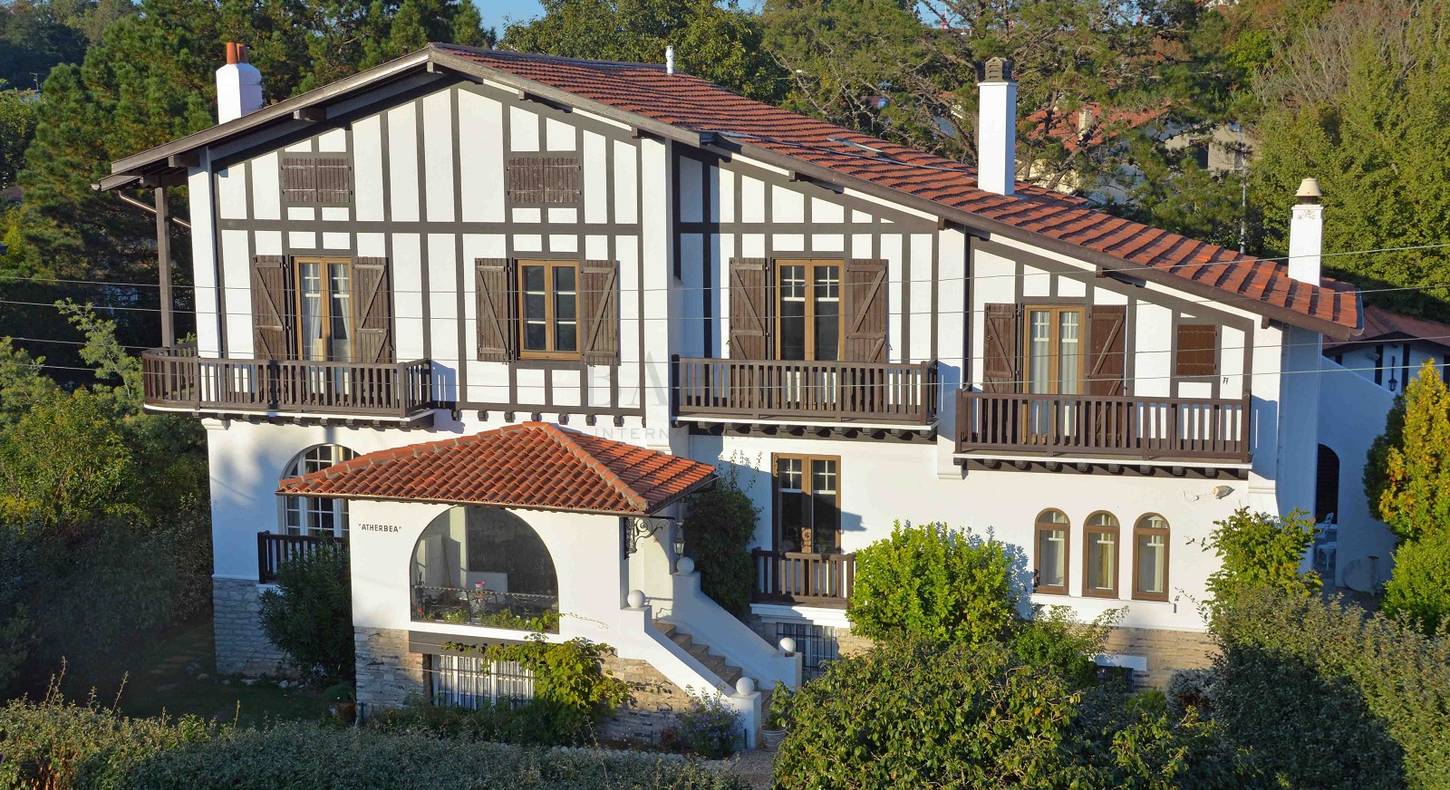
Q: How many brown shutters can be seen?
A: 13